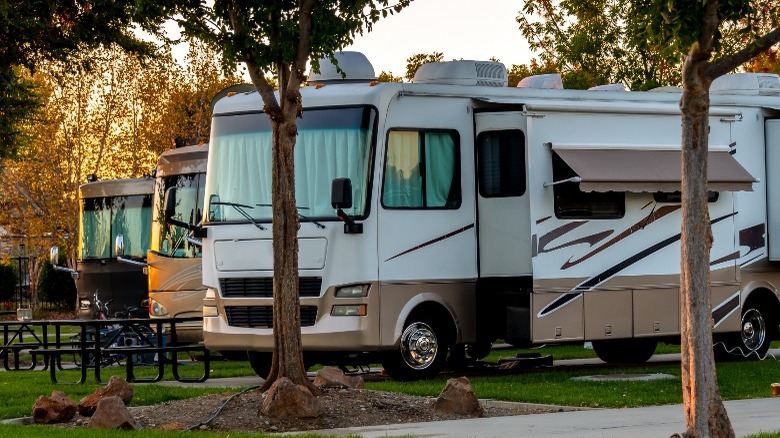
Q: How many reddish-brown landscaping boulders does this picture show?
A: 6